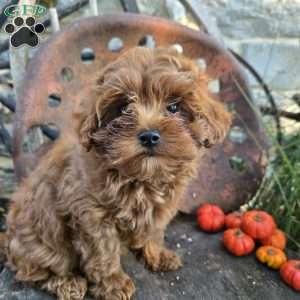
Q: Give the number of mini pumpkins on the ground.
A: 7